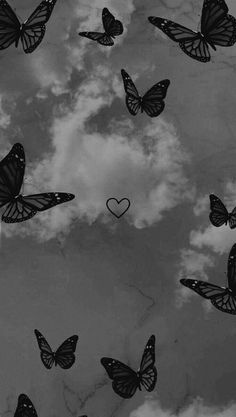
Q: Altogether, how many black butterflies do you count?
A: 10